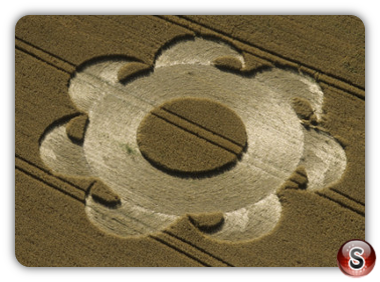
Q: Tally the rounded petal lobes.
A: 7